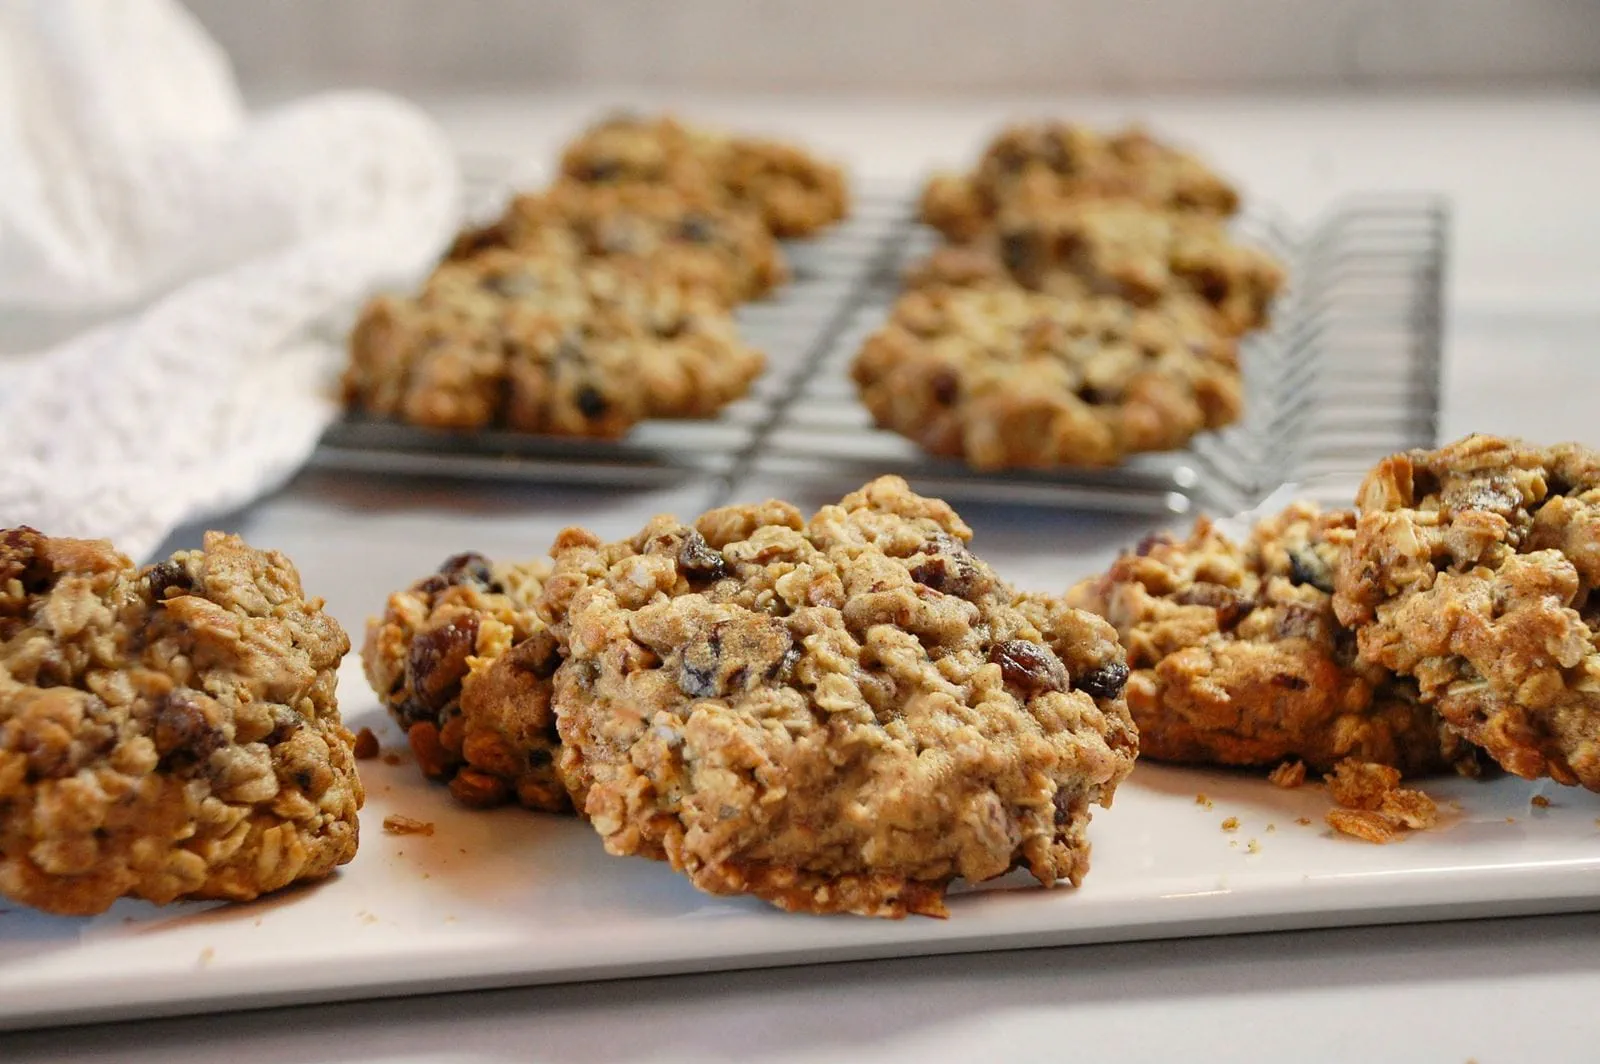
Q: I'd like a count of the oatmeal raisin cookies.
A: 11